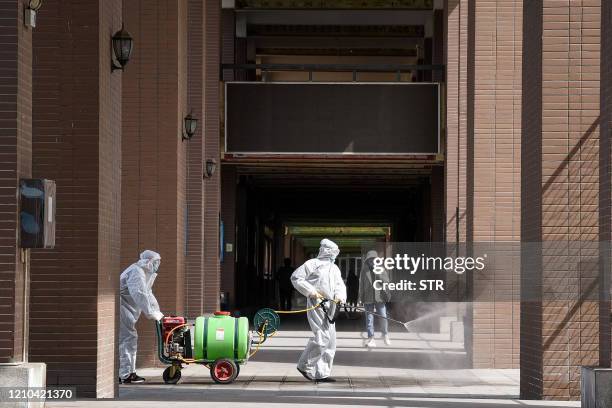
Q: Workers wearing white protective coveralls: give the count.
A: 2